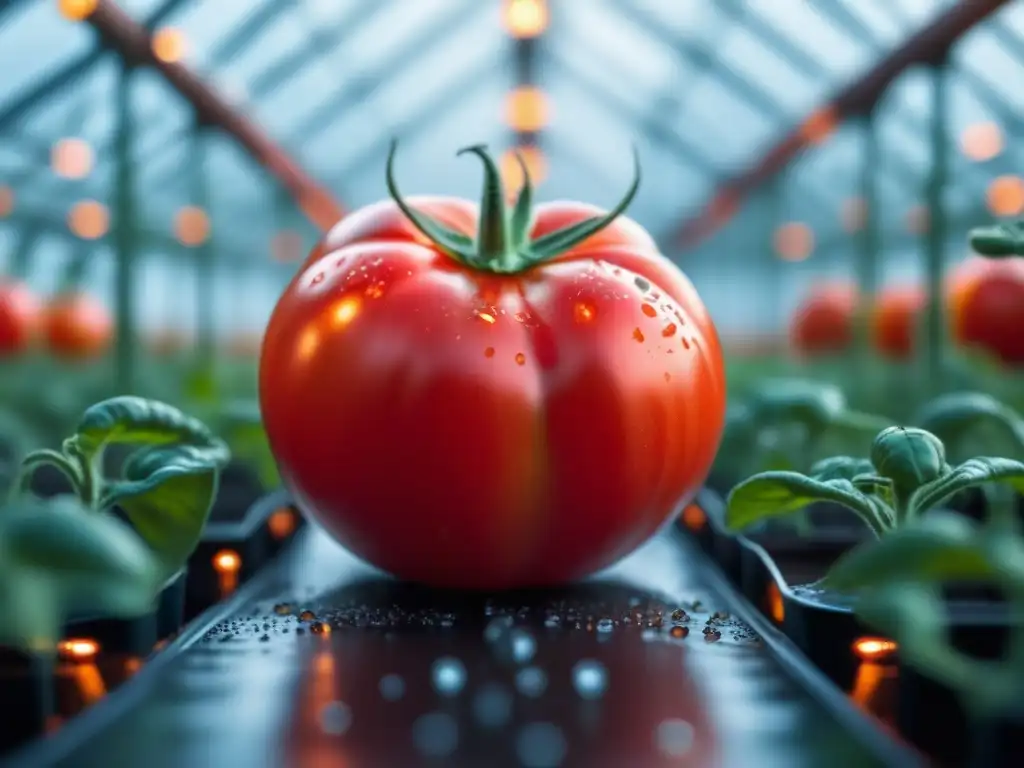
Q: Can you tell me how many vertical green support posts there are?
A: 4